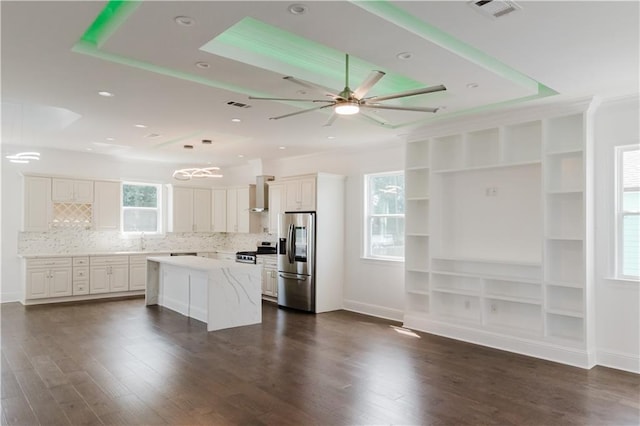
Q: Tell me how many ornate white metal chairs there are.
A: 0